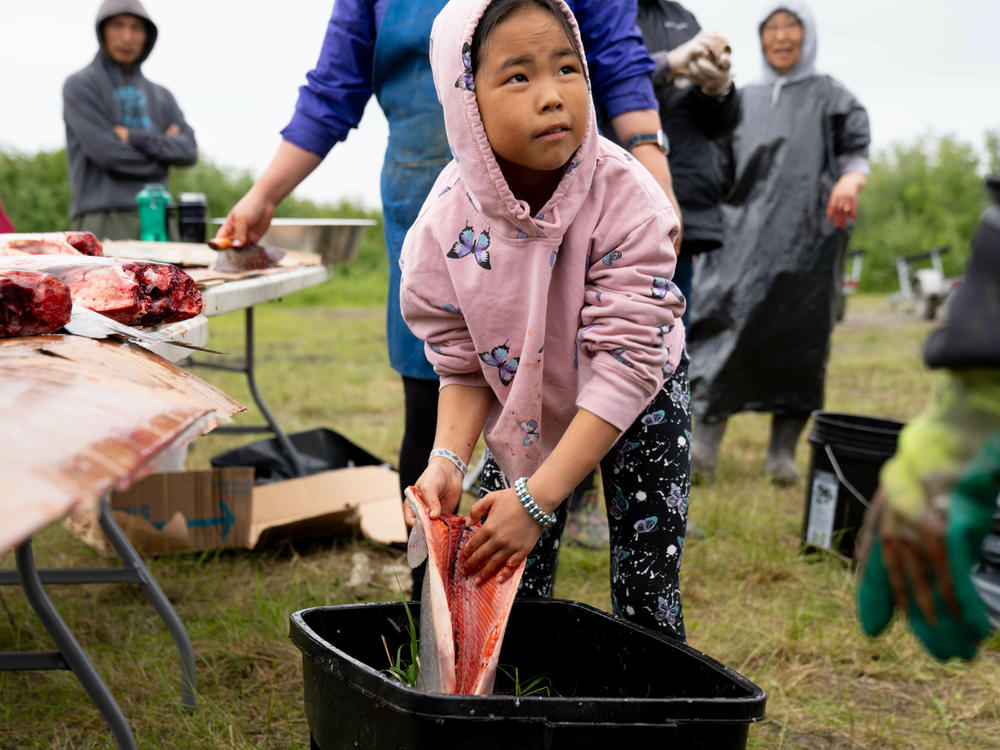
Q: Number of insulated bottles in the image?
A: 2